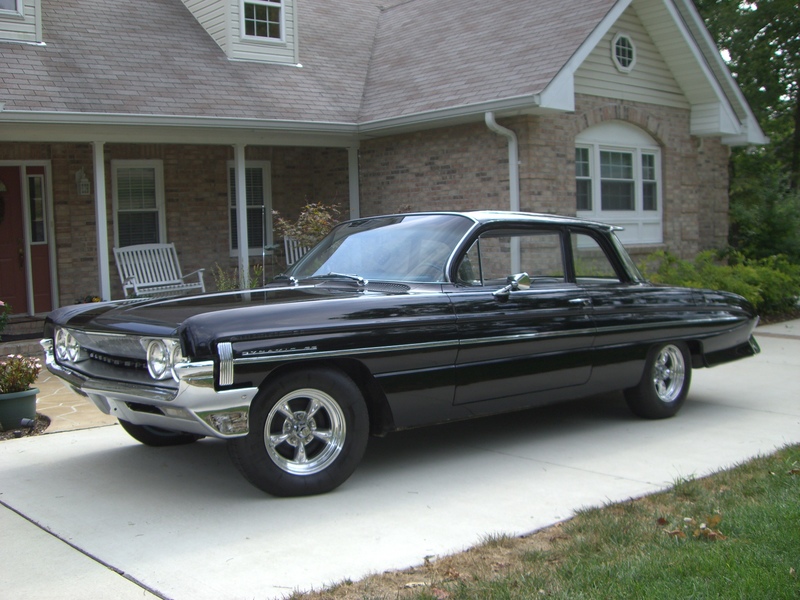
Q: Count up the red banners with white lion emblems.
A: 0